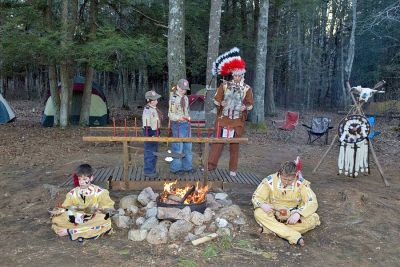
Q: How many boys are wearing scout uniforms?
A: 2